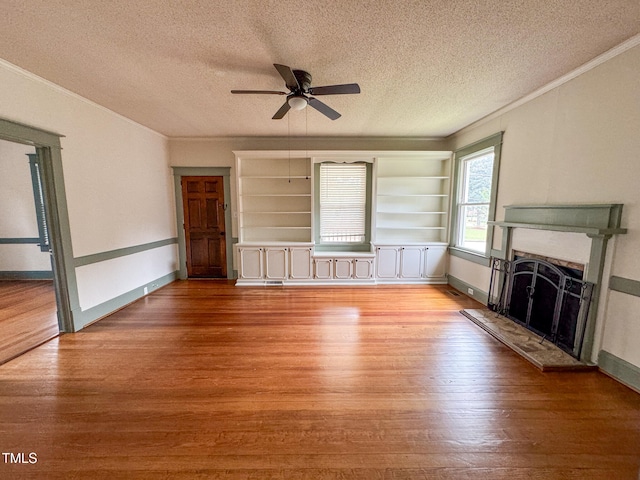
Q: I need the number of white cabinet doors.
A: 9